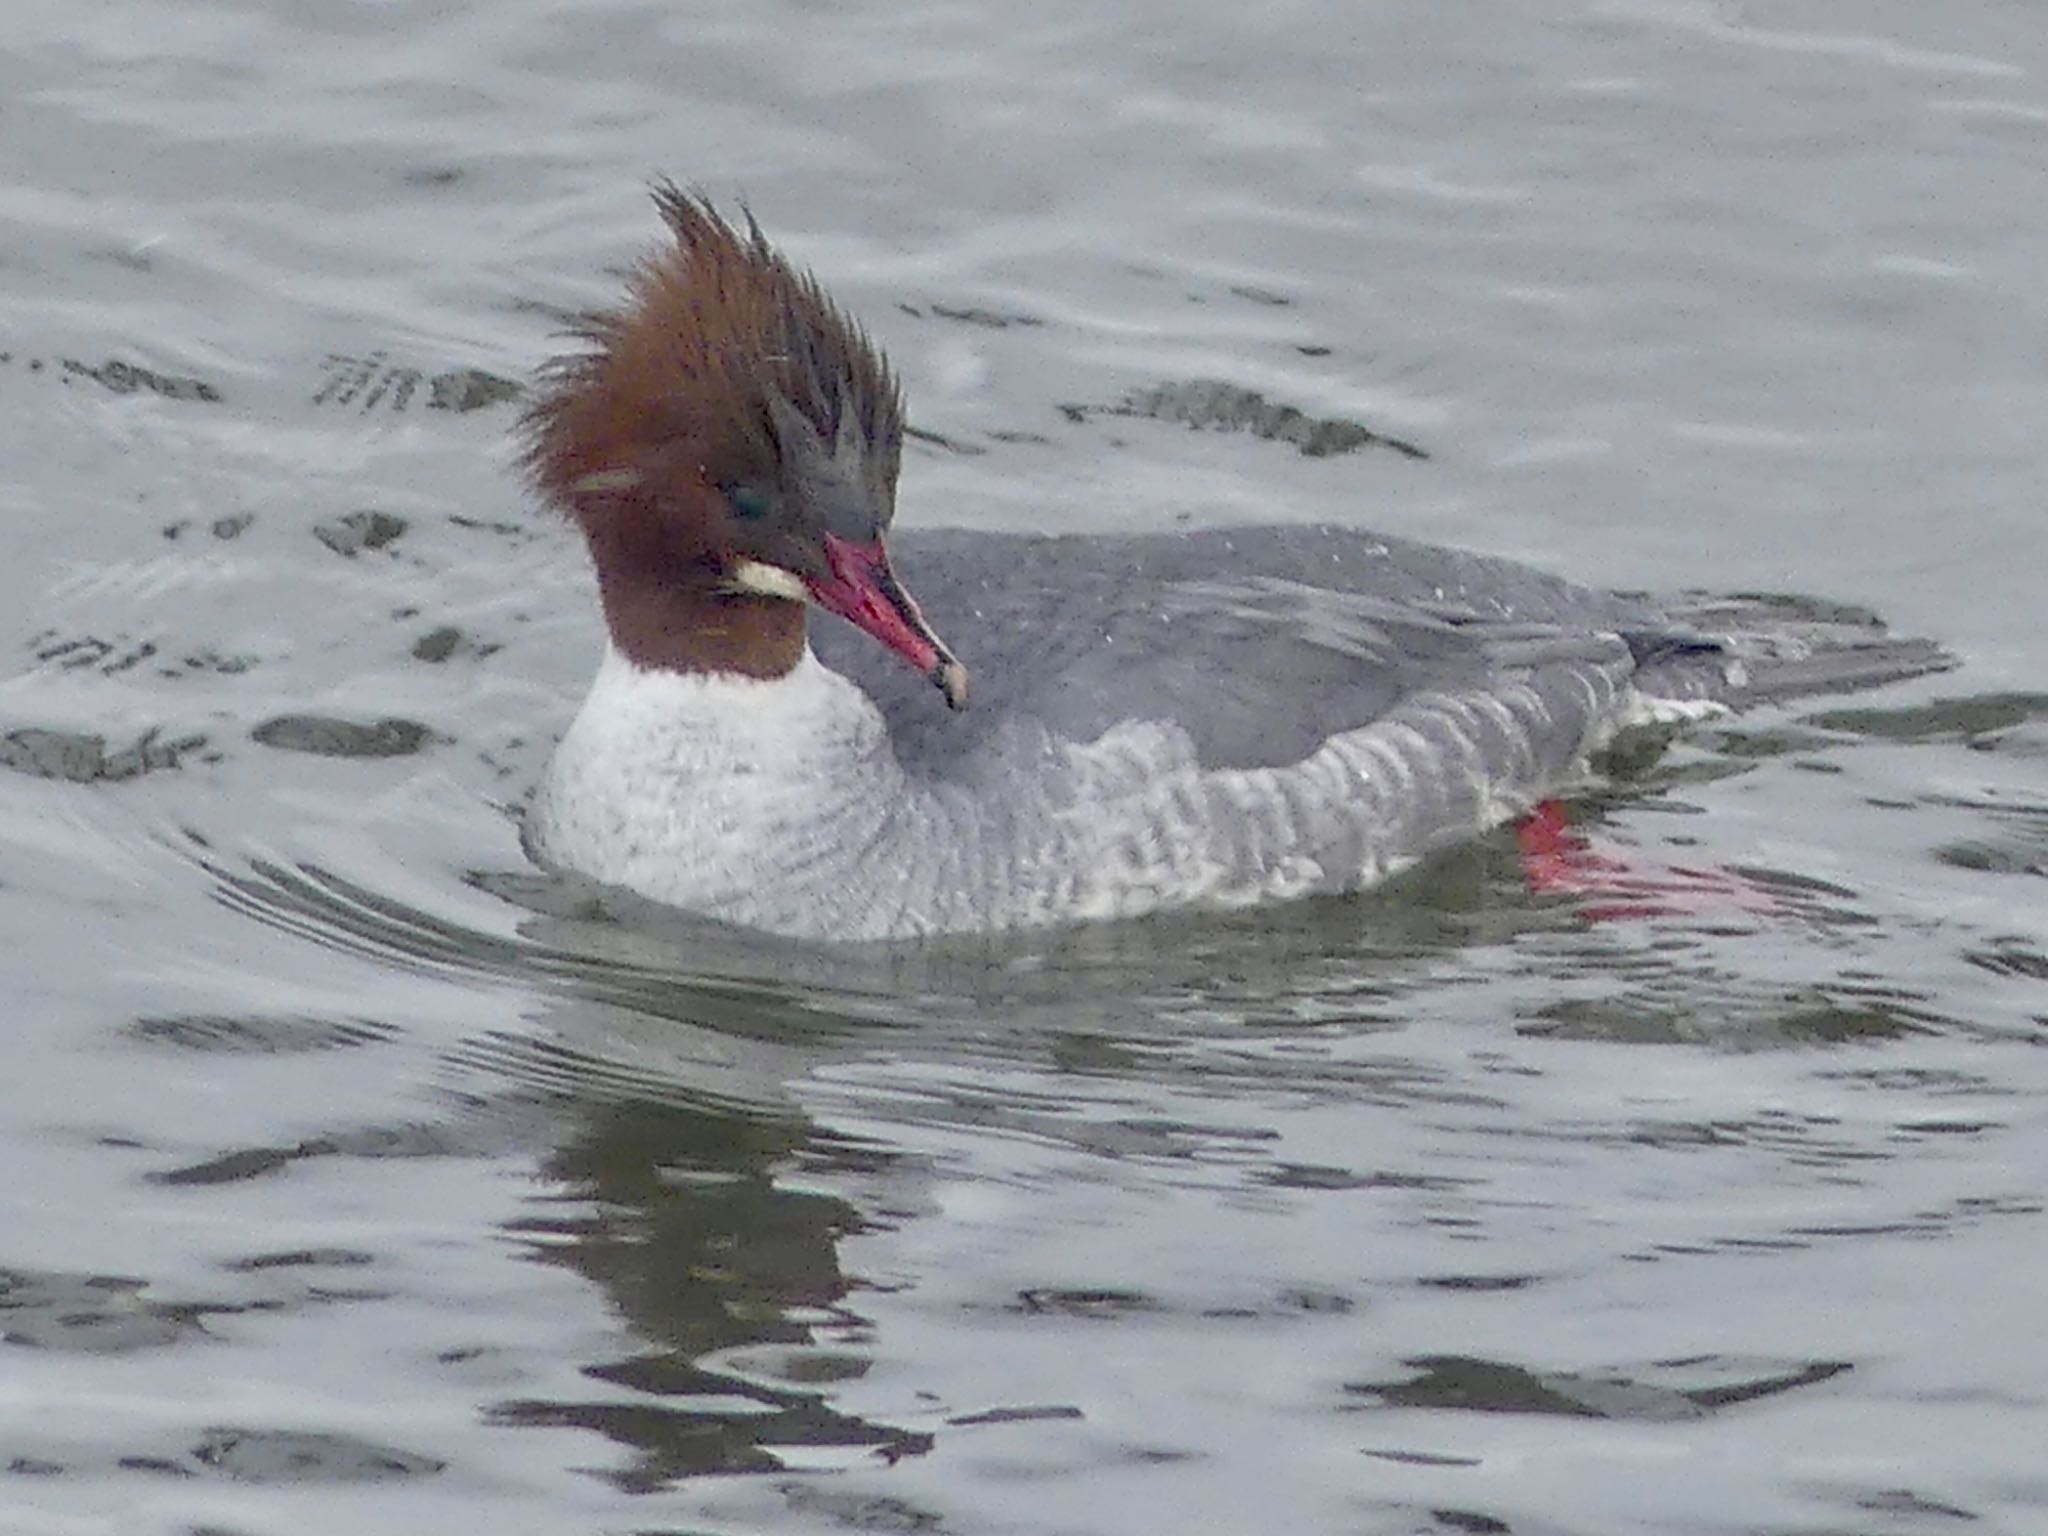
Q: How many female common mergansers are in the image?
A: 1